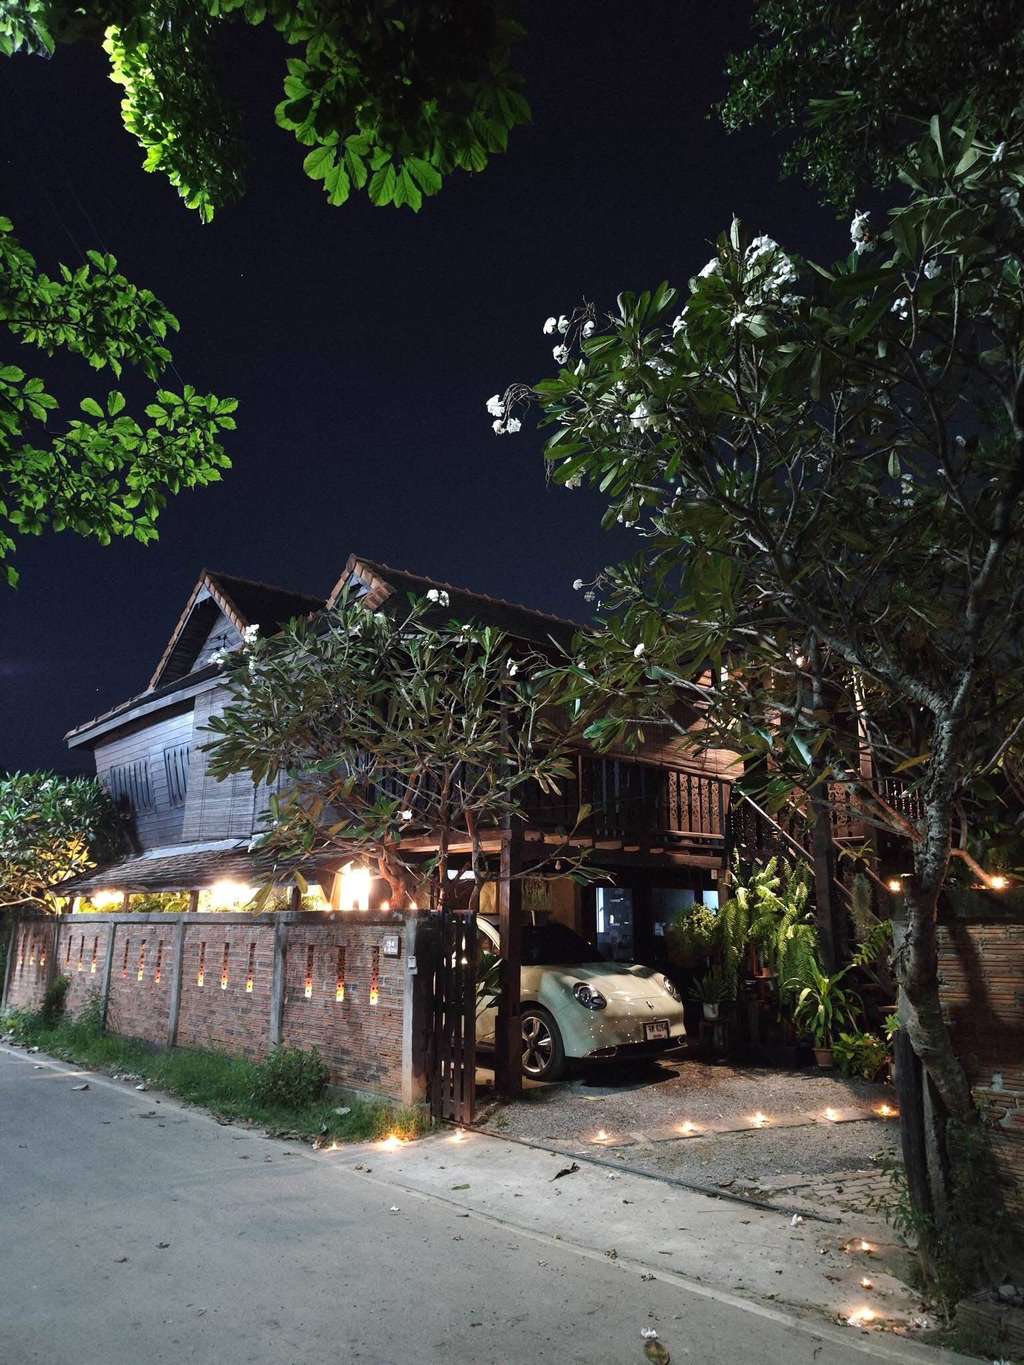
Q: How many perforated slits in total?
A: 15